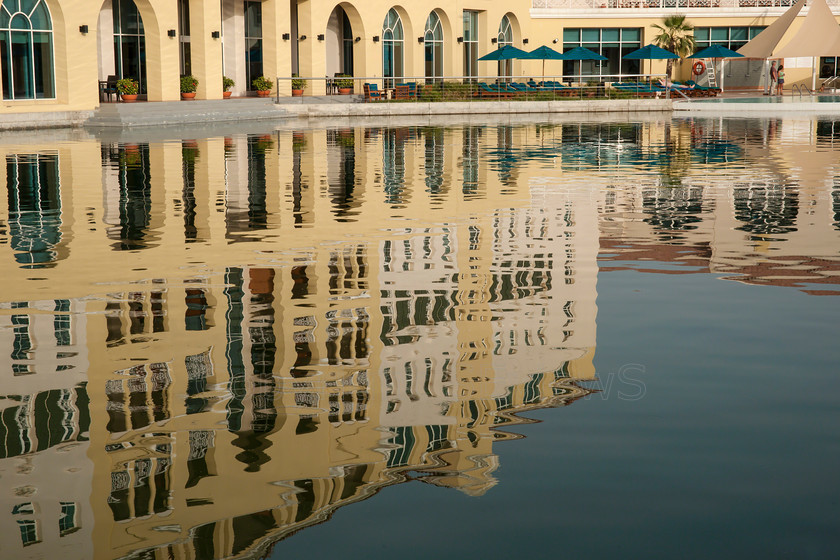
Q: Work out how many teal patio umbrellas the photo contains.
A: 5